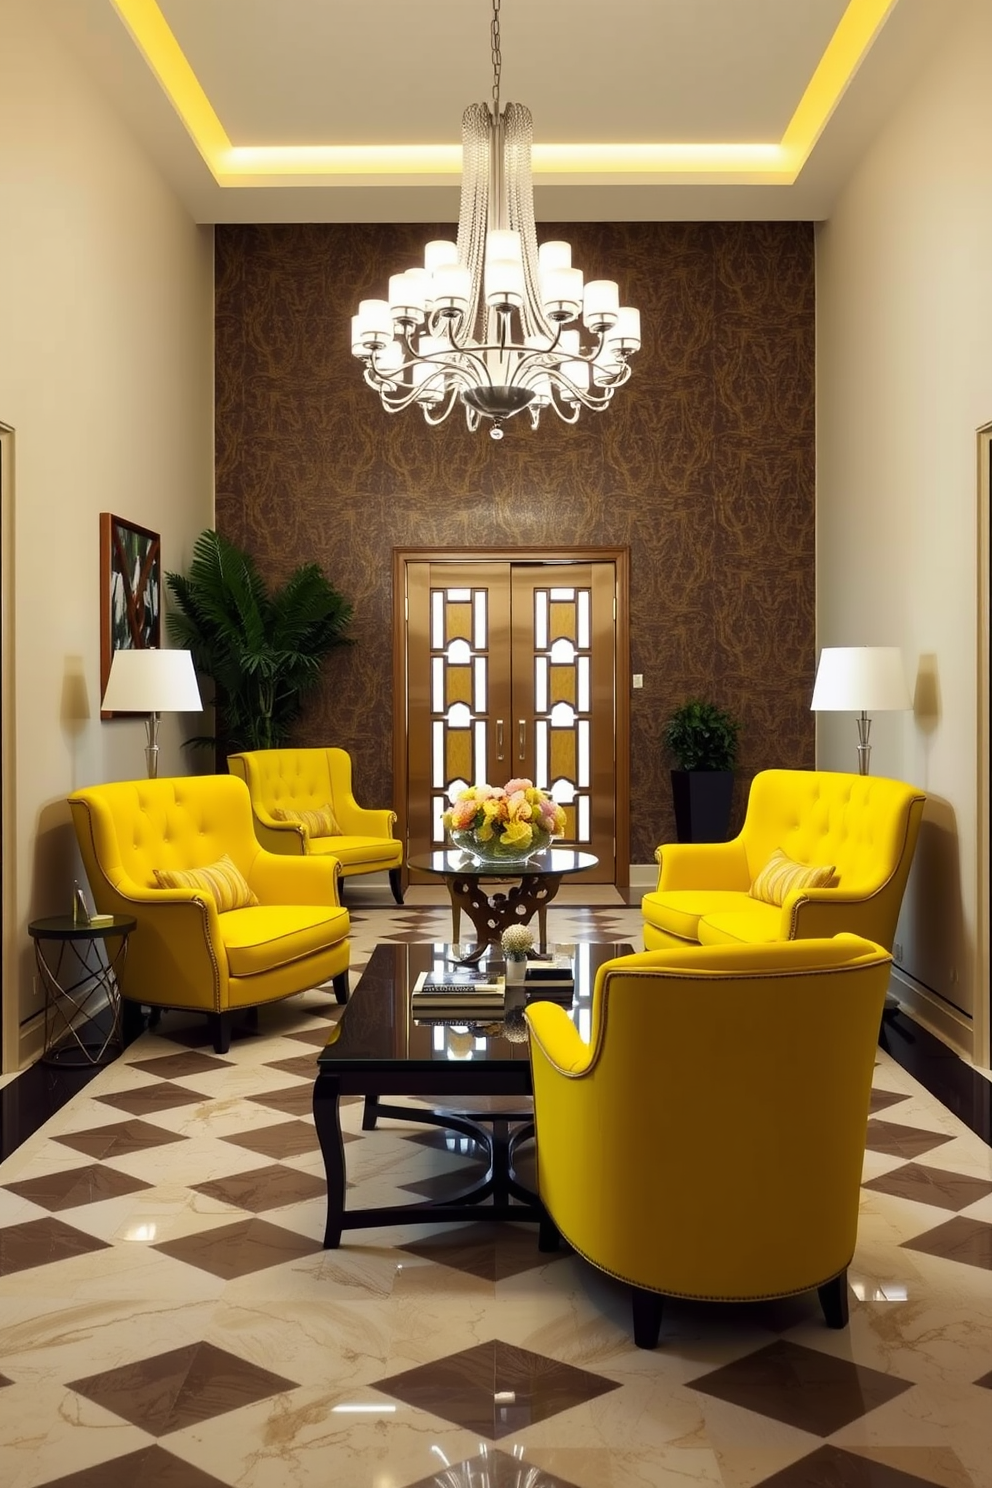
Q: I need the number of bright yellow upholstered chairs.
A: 4